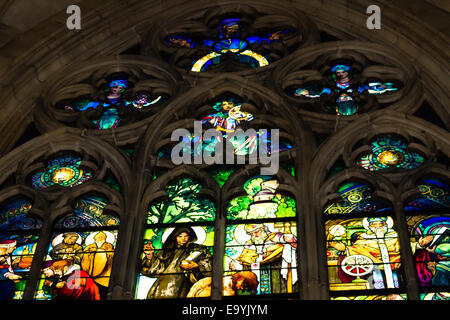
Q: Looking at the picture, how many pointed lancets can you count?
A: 6